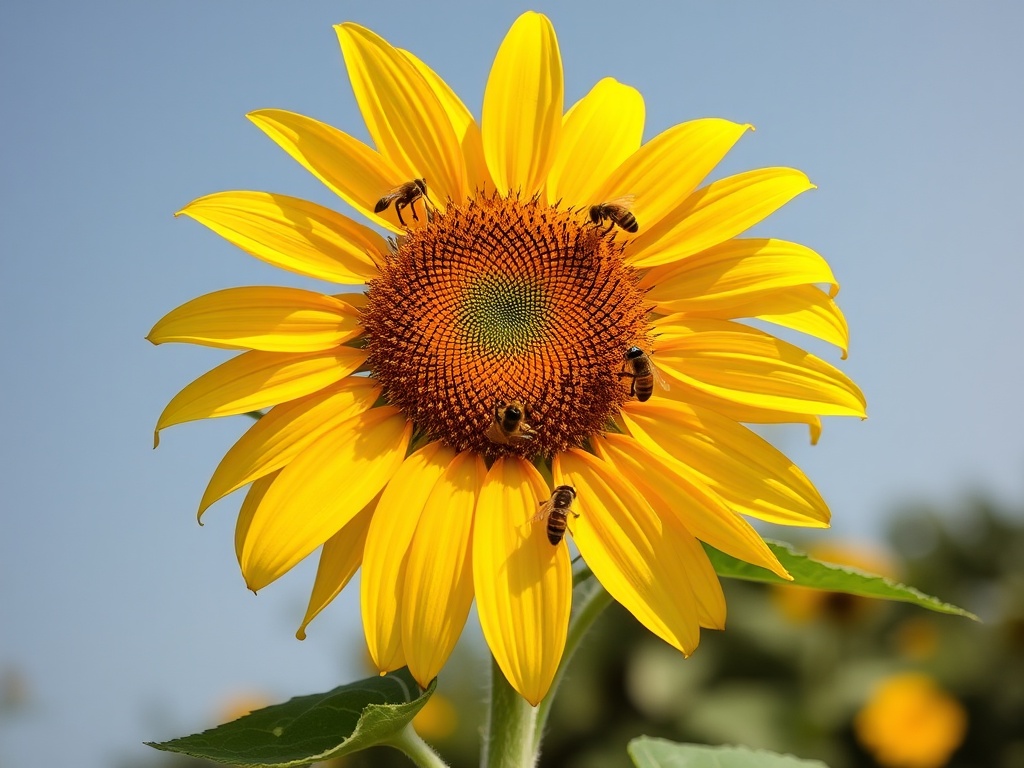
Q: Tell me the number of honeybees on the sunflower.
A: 5